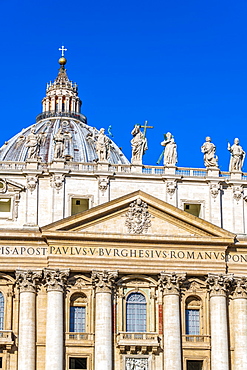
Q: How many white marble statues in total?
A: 7